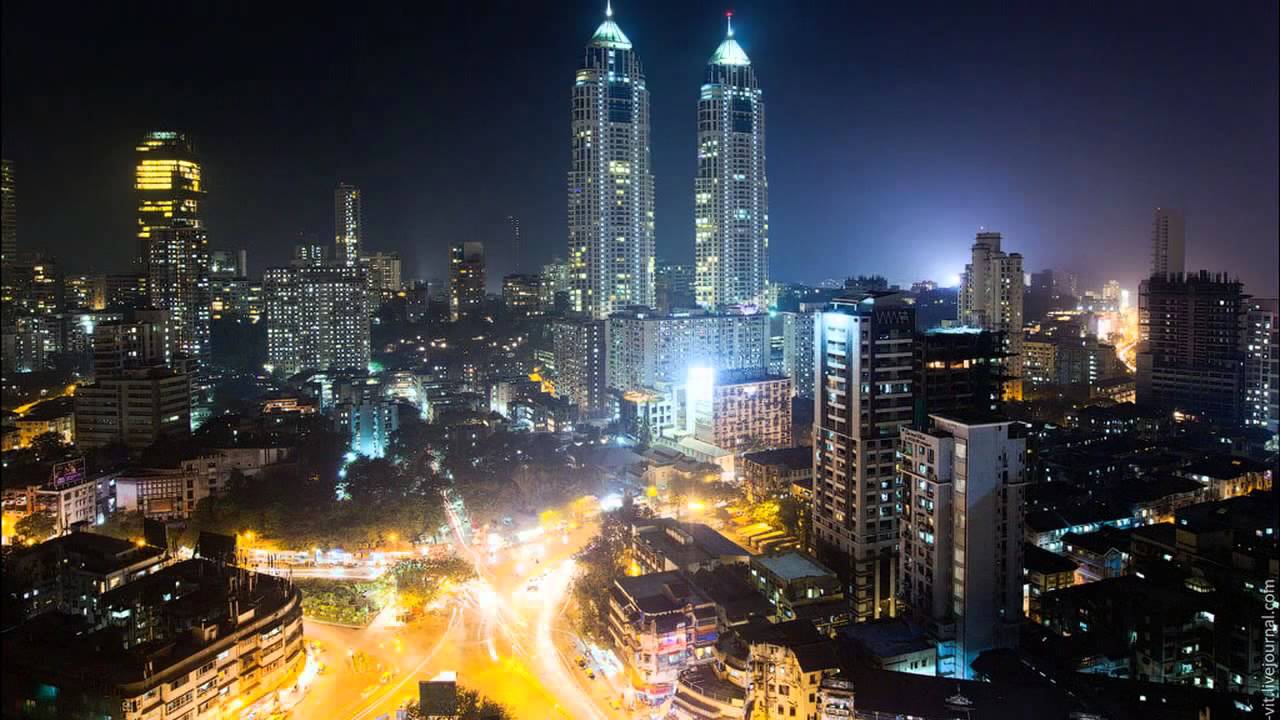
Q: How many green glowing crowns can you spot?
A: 2